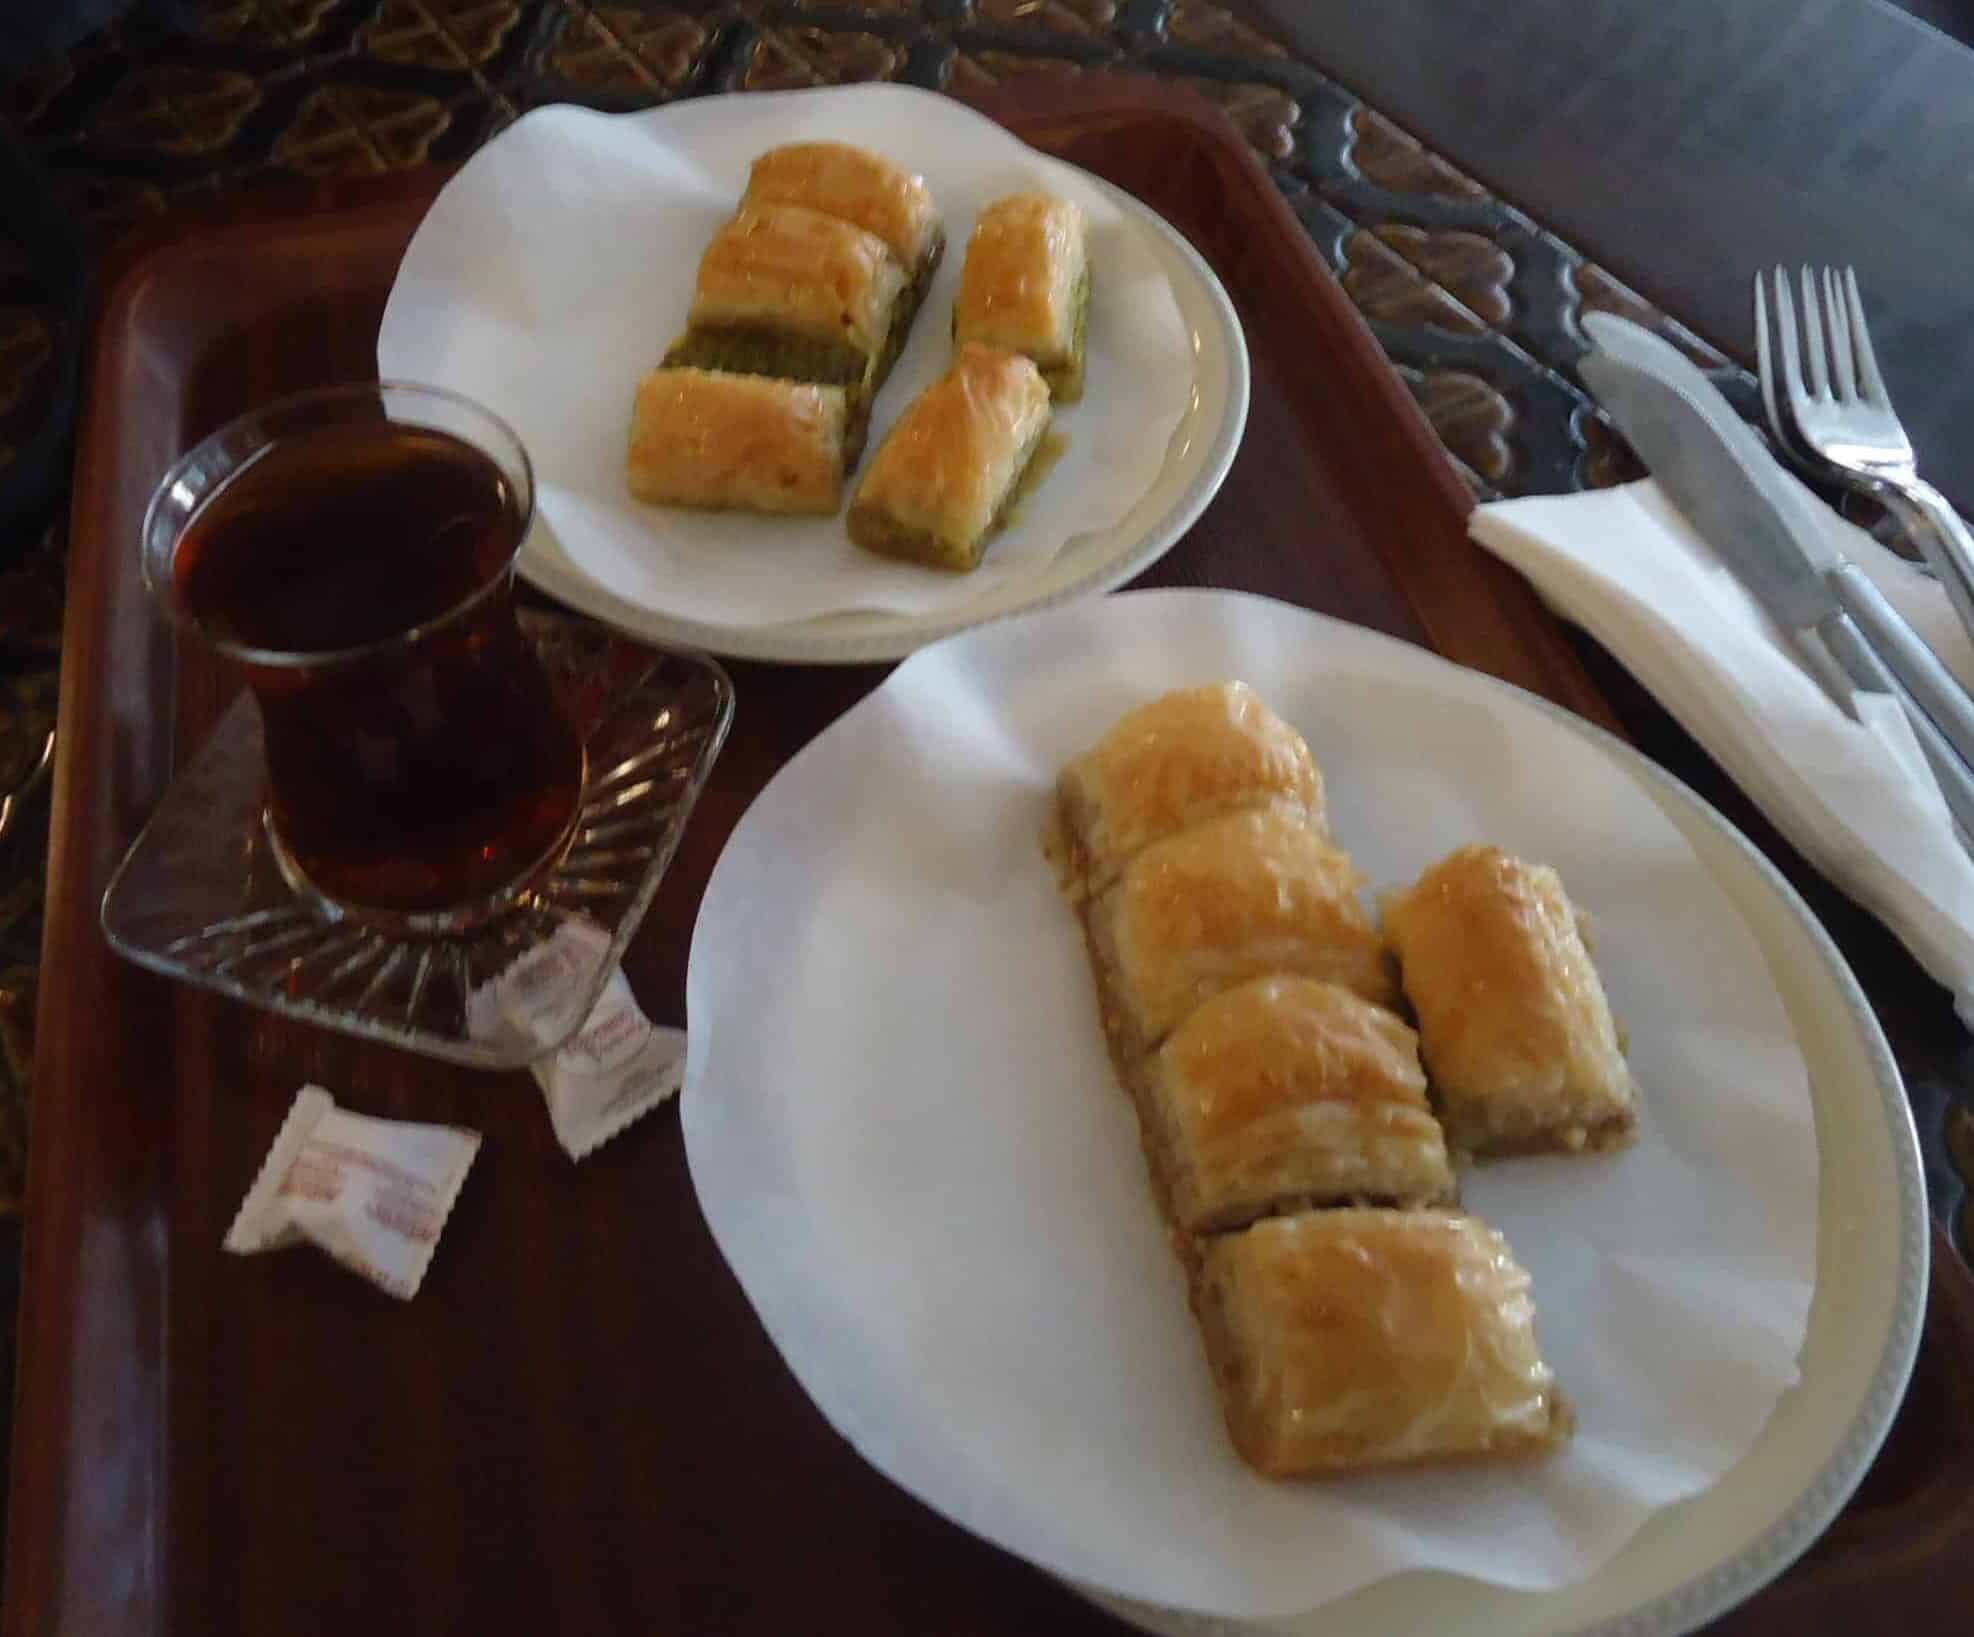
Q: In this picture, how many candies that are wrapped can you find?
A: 2